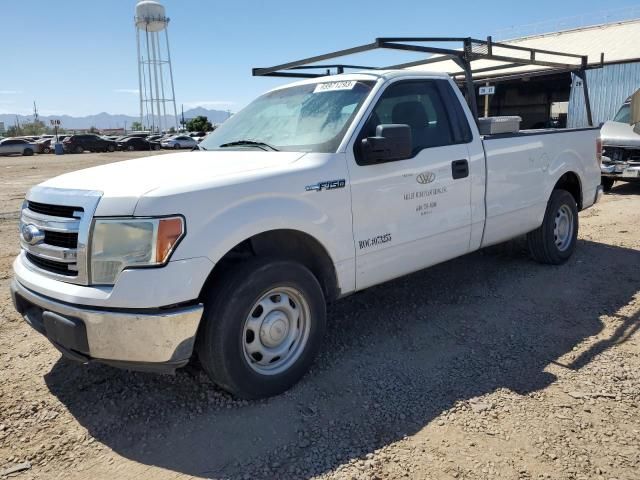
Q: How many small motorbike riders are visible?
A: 0